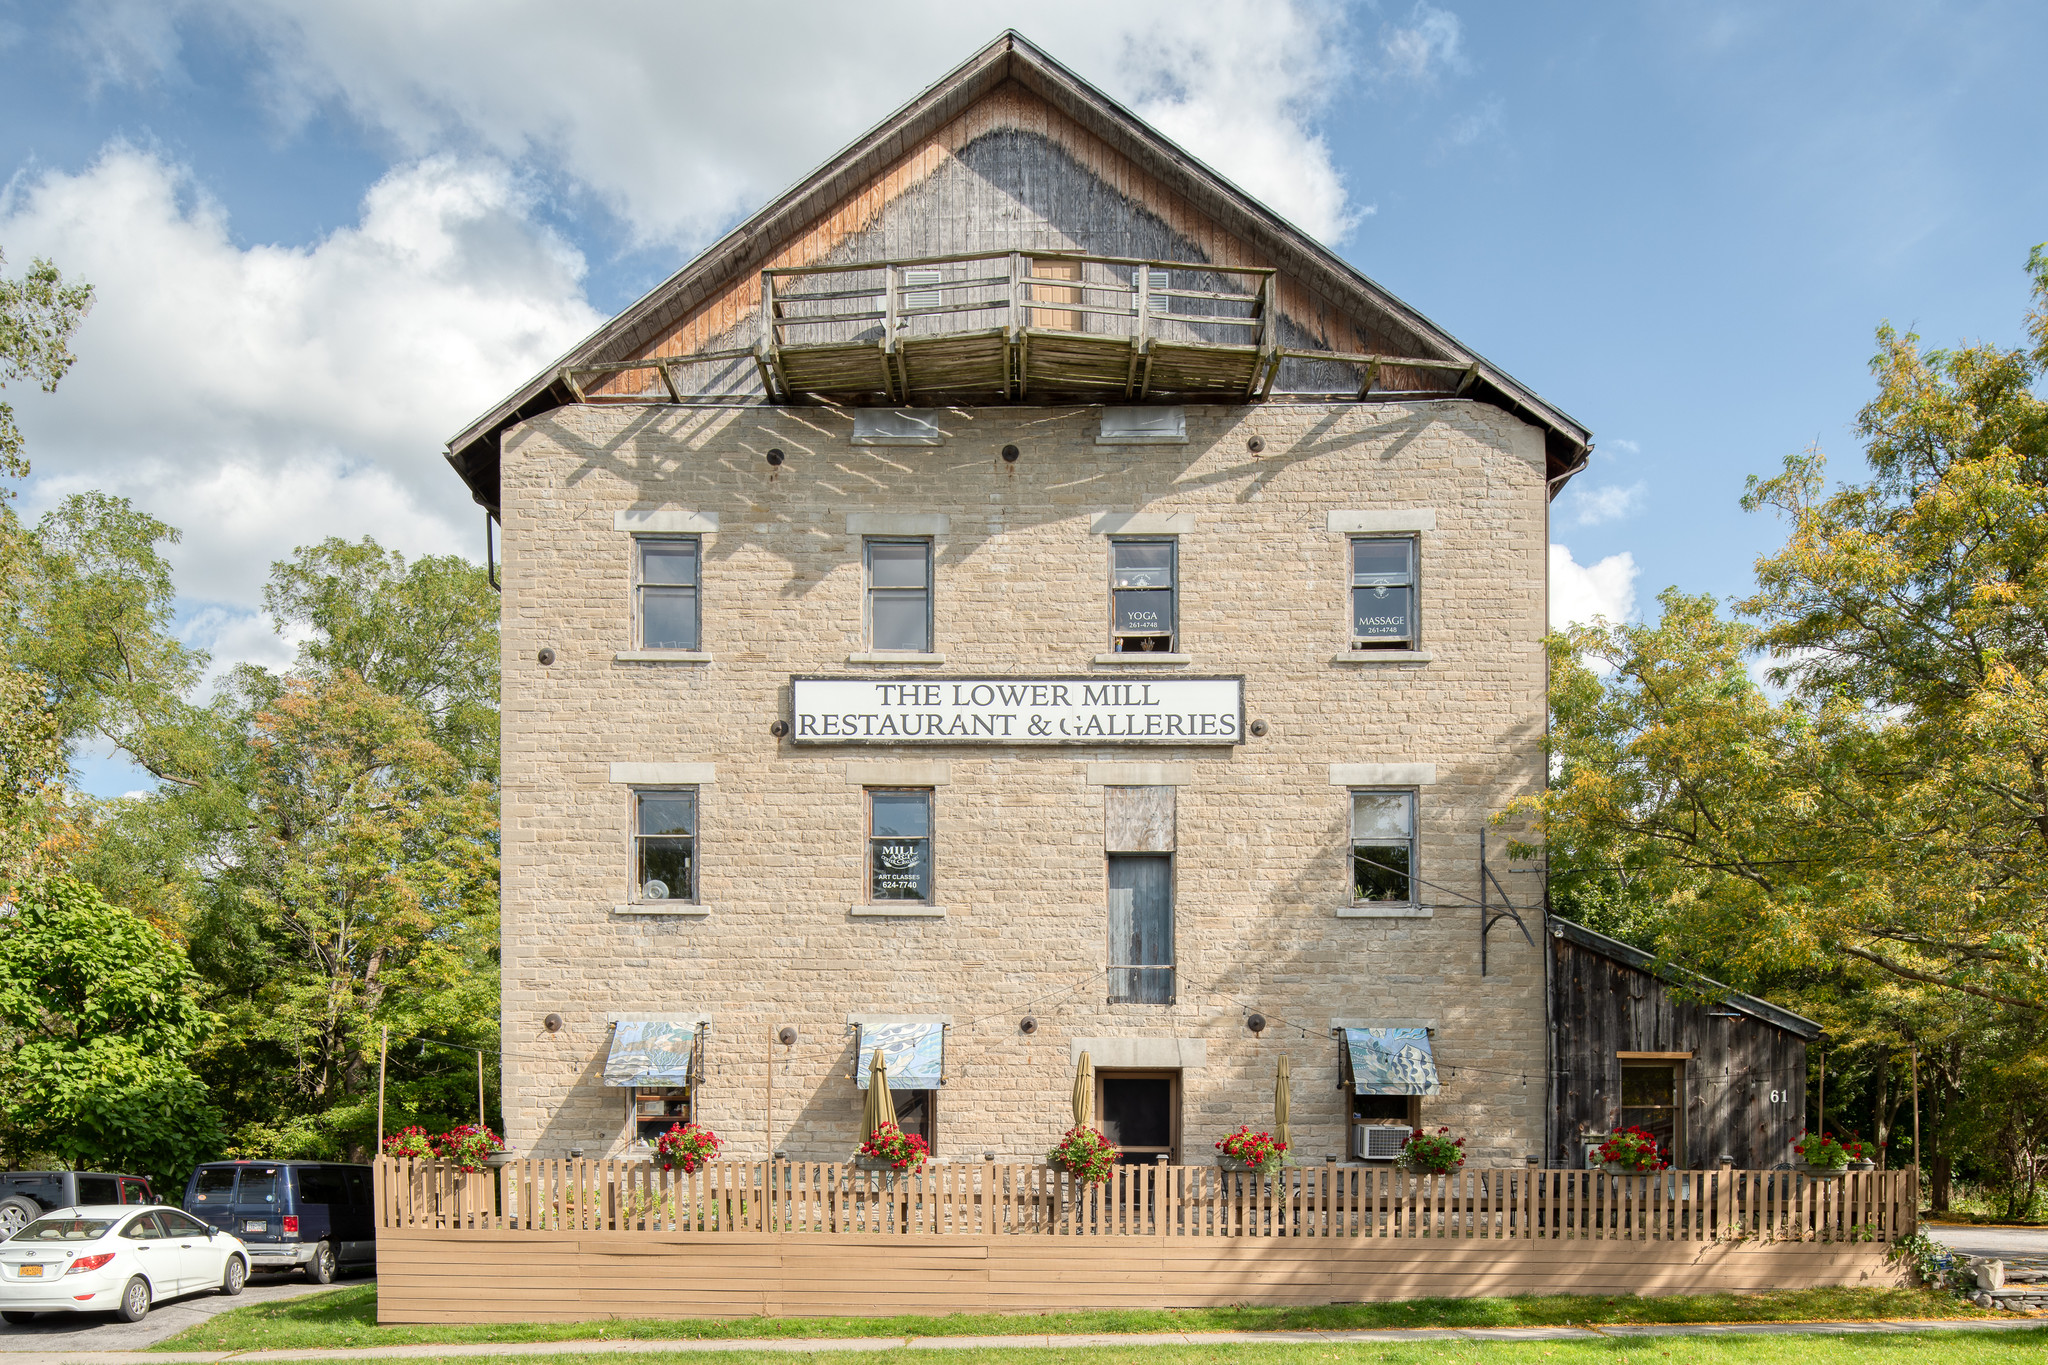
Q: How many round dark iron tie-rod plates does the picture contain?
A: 10